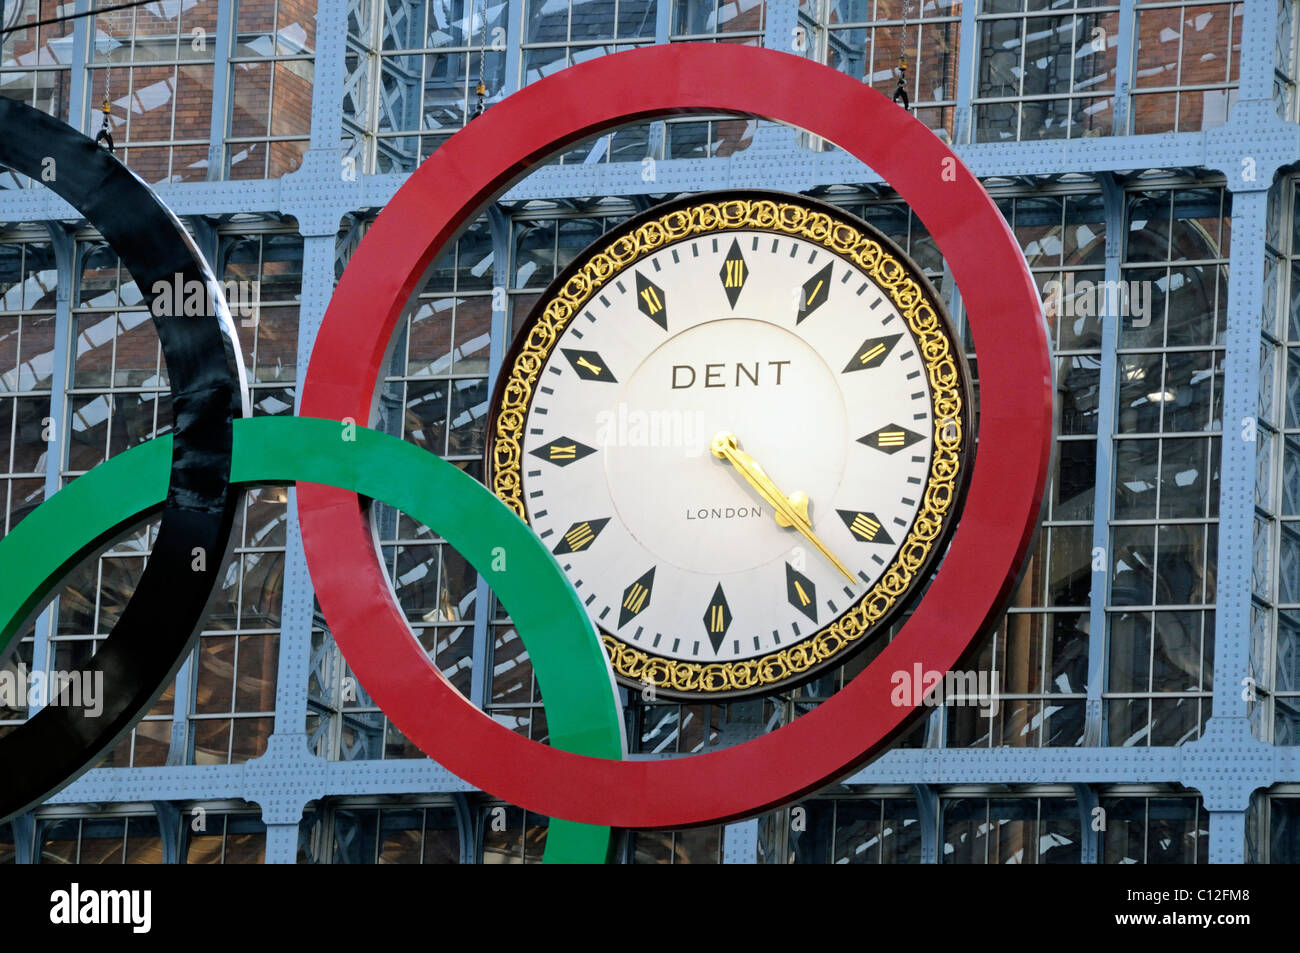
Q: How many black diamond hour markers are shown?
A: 12